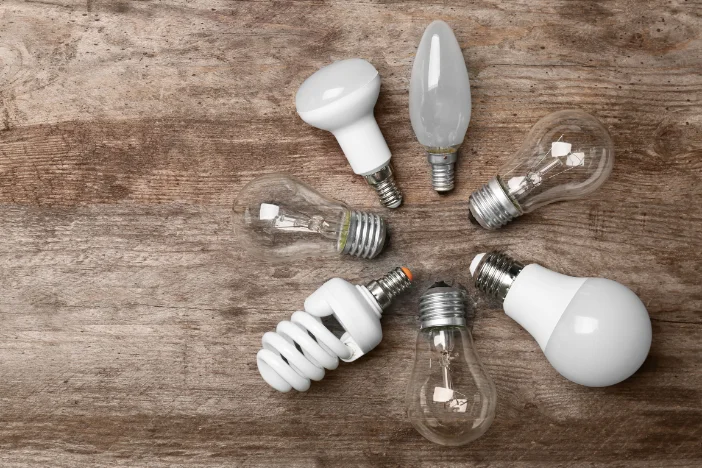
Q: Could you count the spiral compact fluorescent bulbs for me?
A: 1